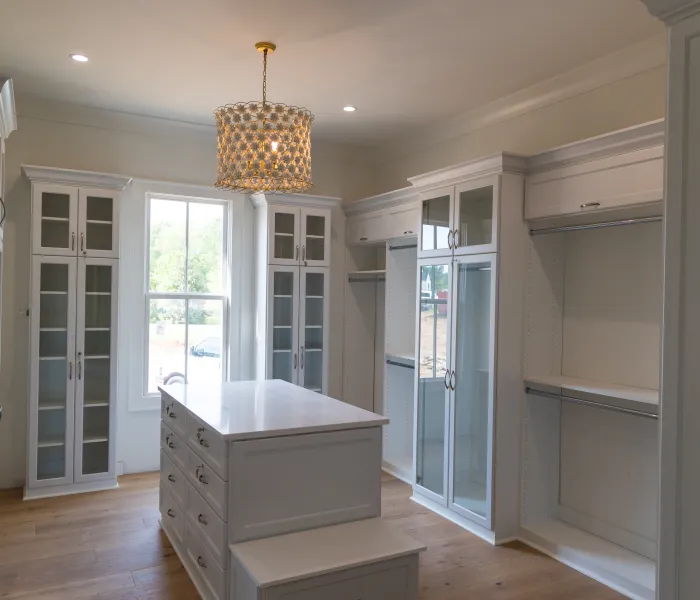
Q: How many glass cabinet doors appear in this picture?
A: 12